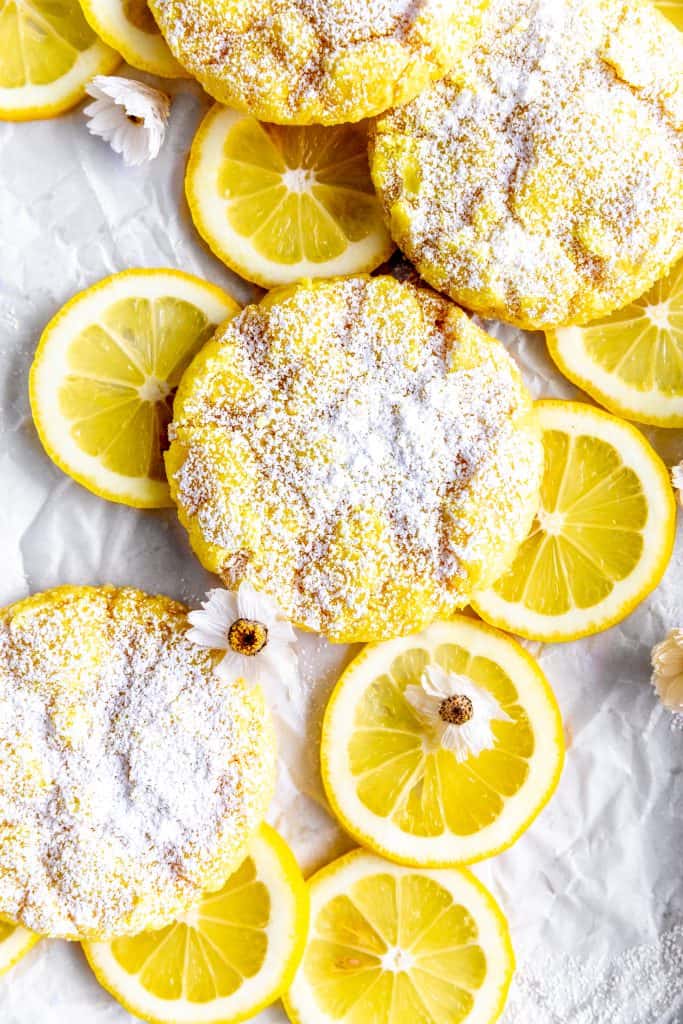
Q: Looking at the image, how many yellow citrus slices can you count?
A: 11